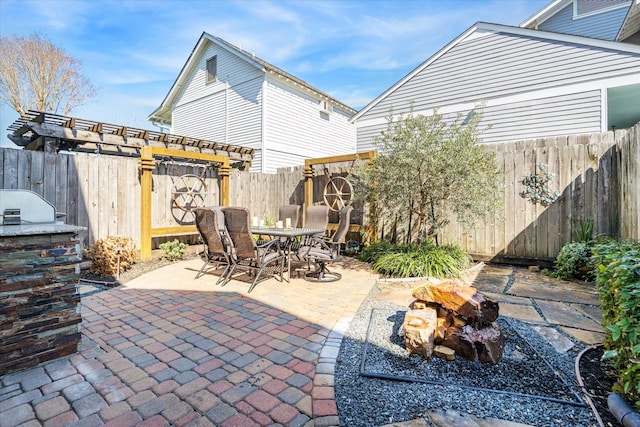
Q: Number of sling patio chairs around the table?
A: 6